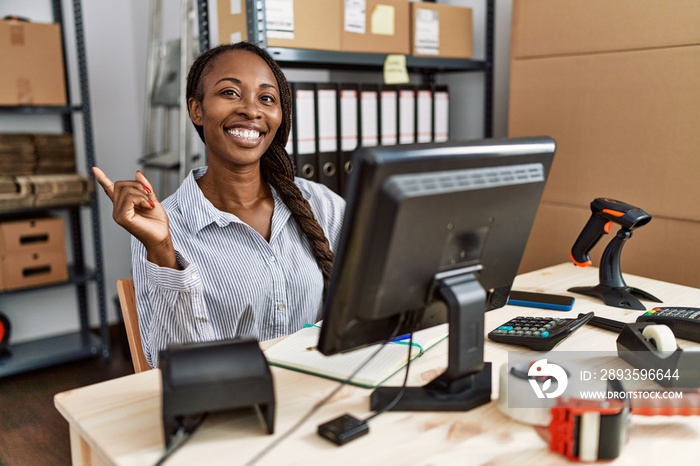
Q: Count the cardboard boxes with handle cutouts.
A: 2